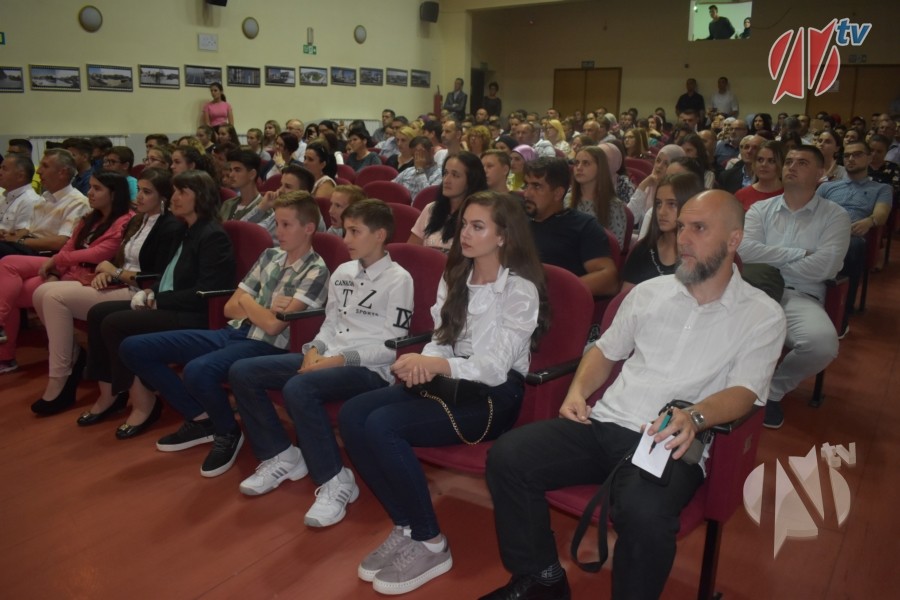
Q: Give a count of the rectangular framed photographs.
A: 12